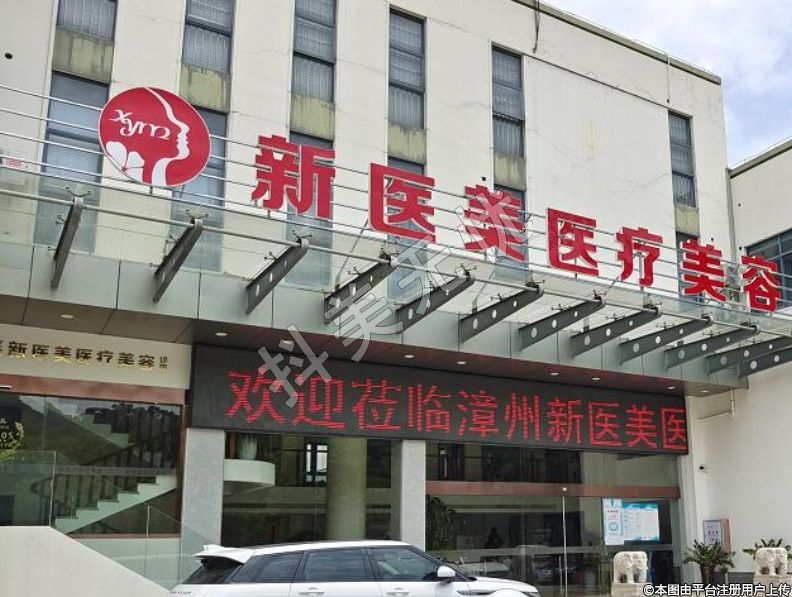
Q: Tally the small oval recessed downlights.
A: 9